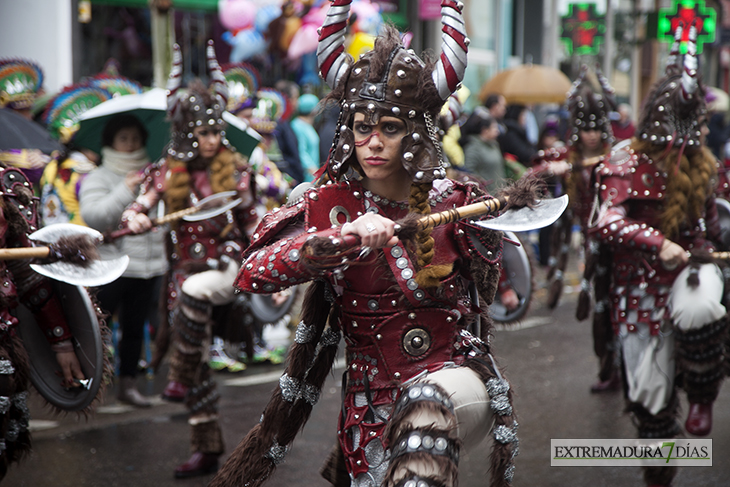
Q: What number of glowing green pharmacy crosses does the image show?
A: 2